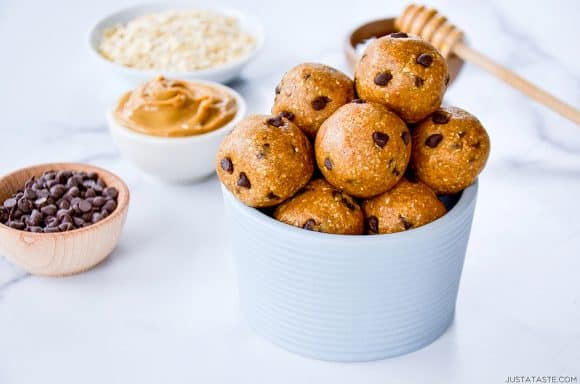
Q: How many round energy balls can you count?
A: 7